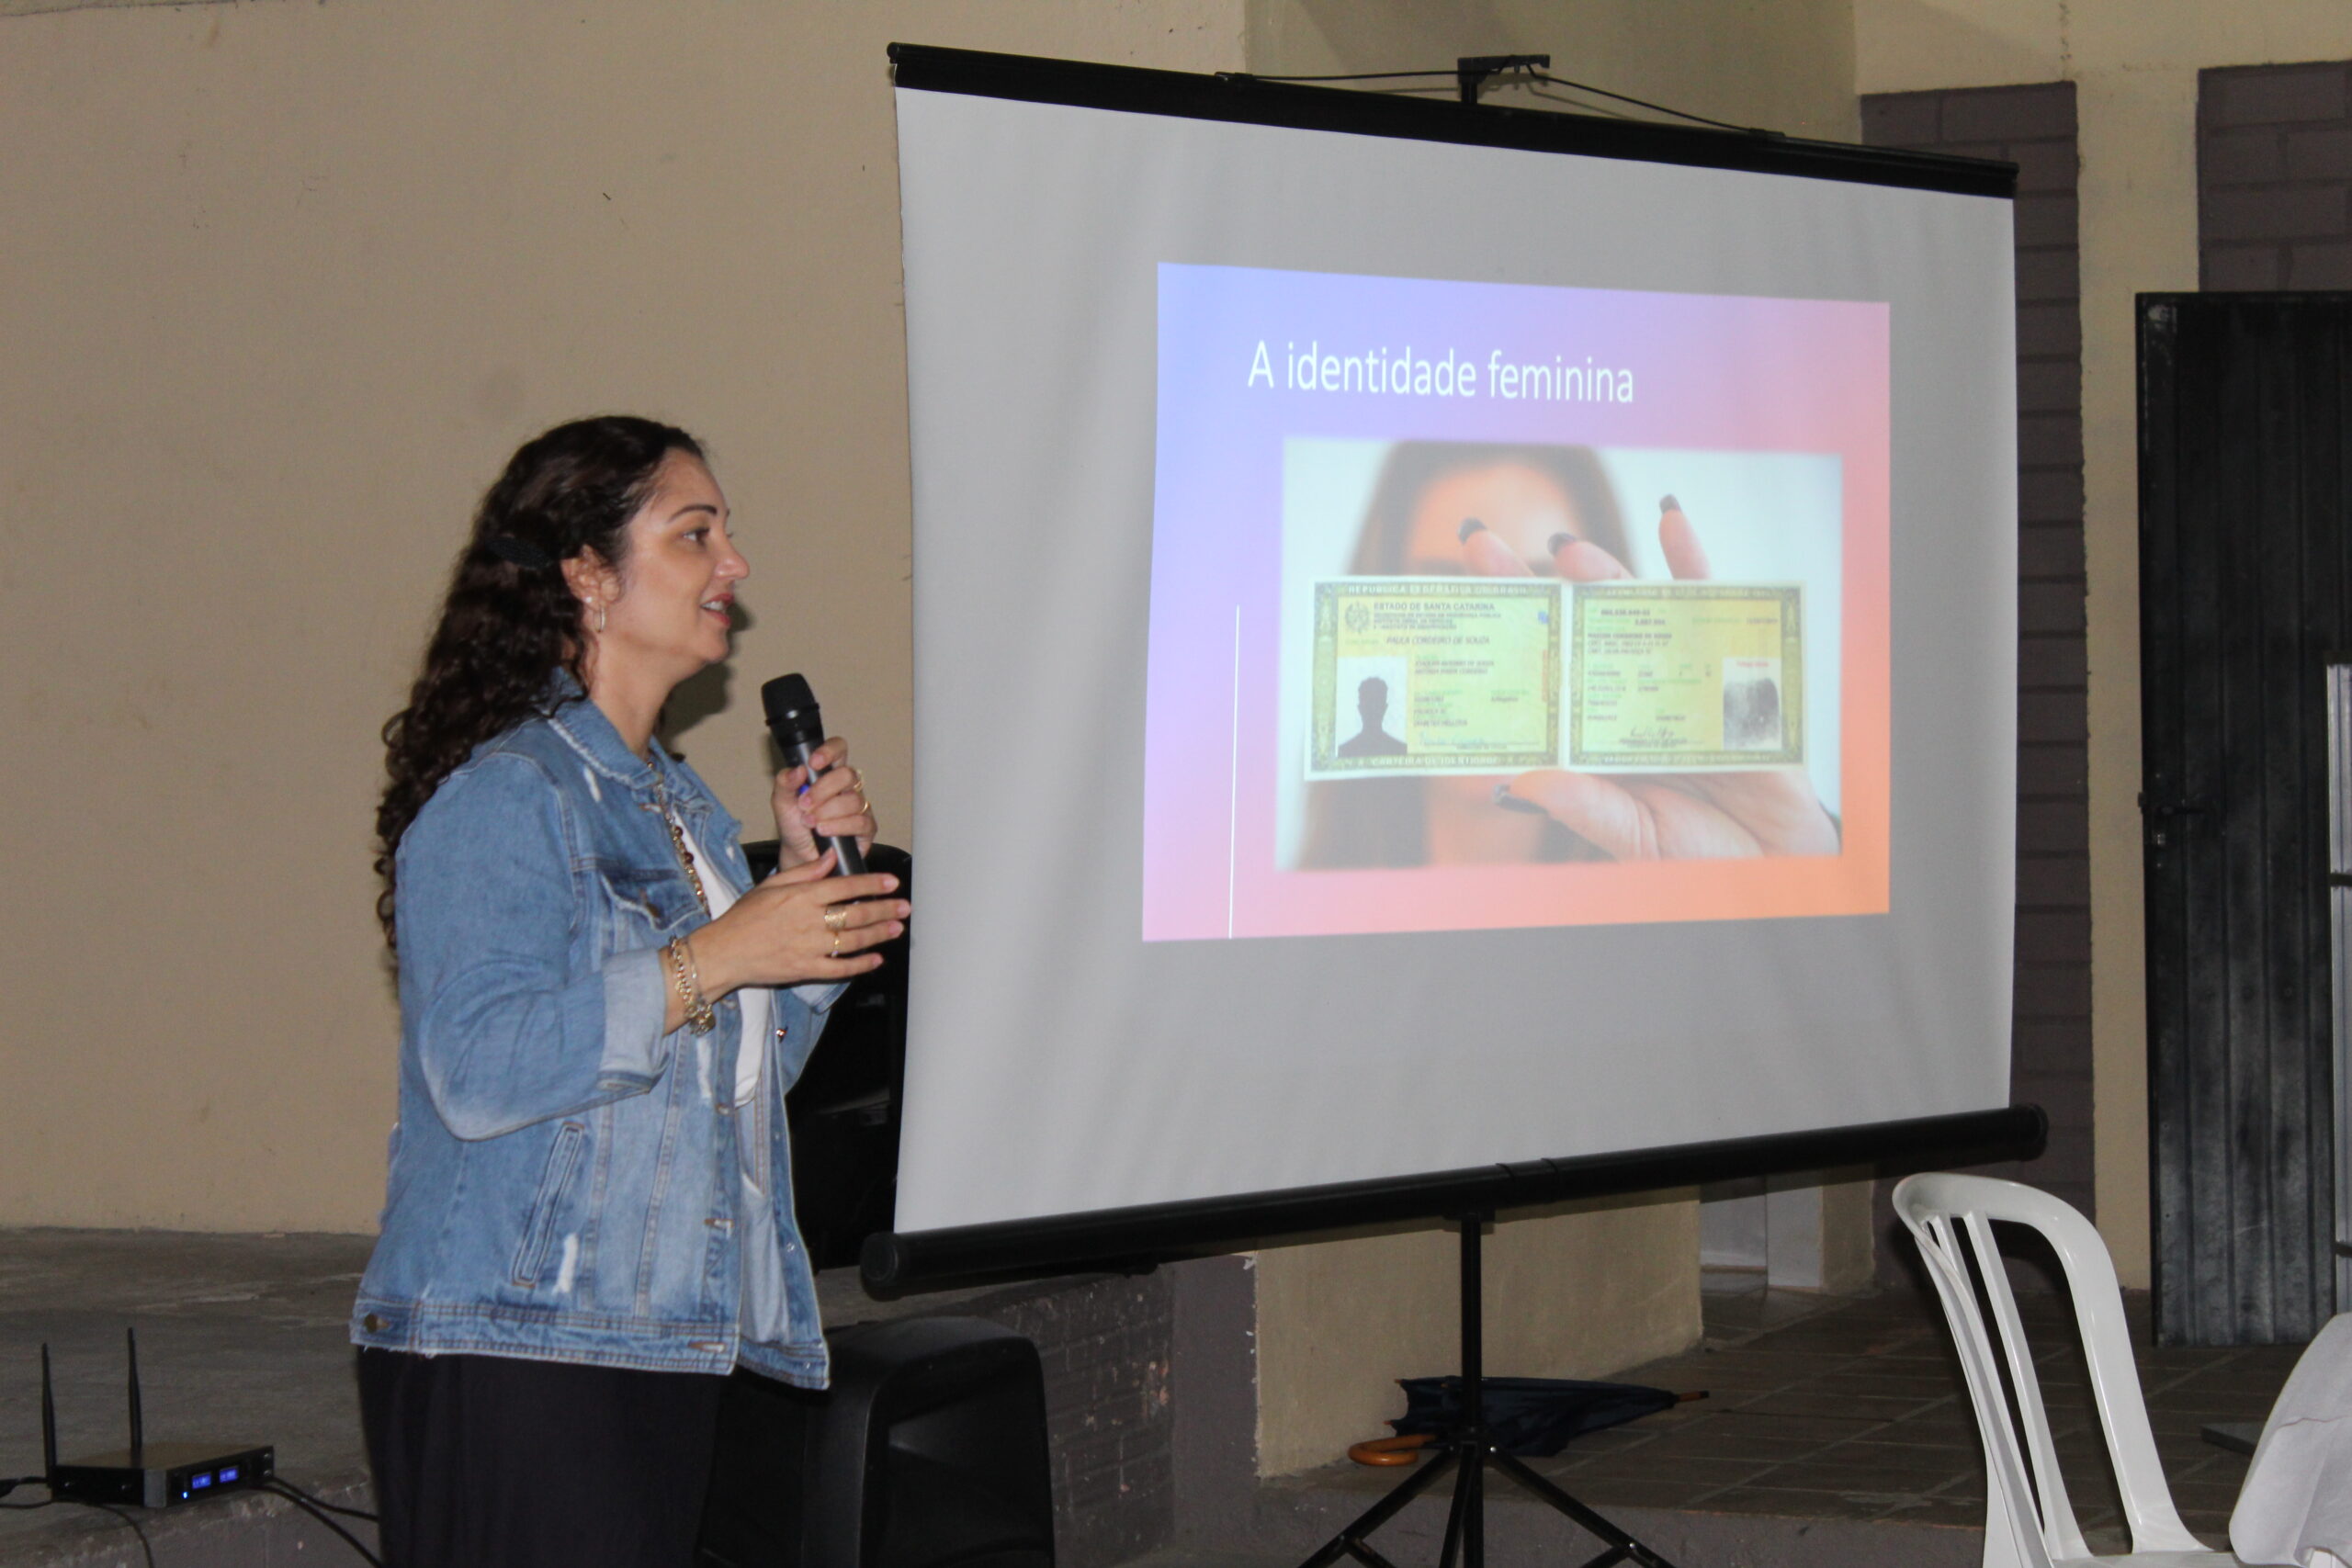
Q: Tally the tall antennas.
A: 2